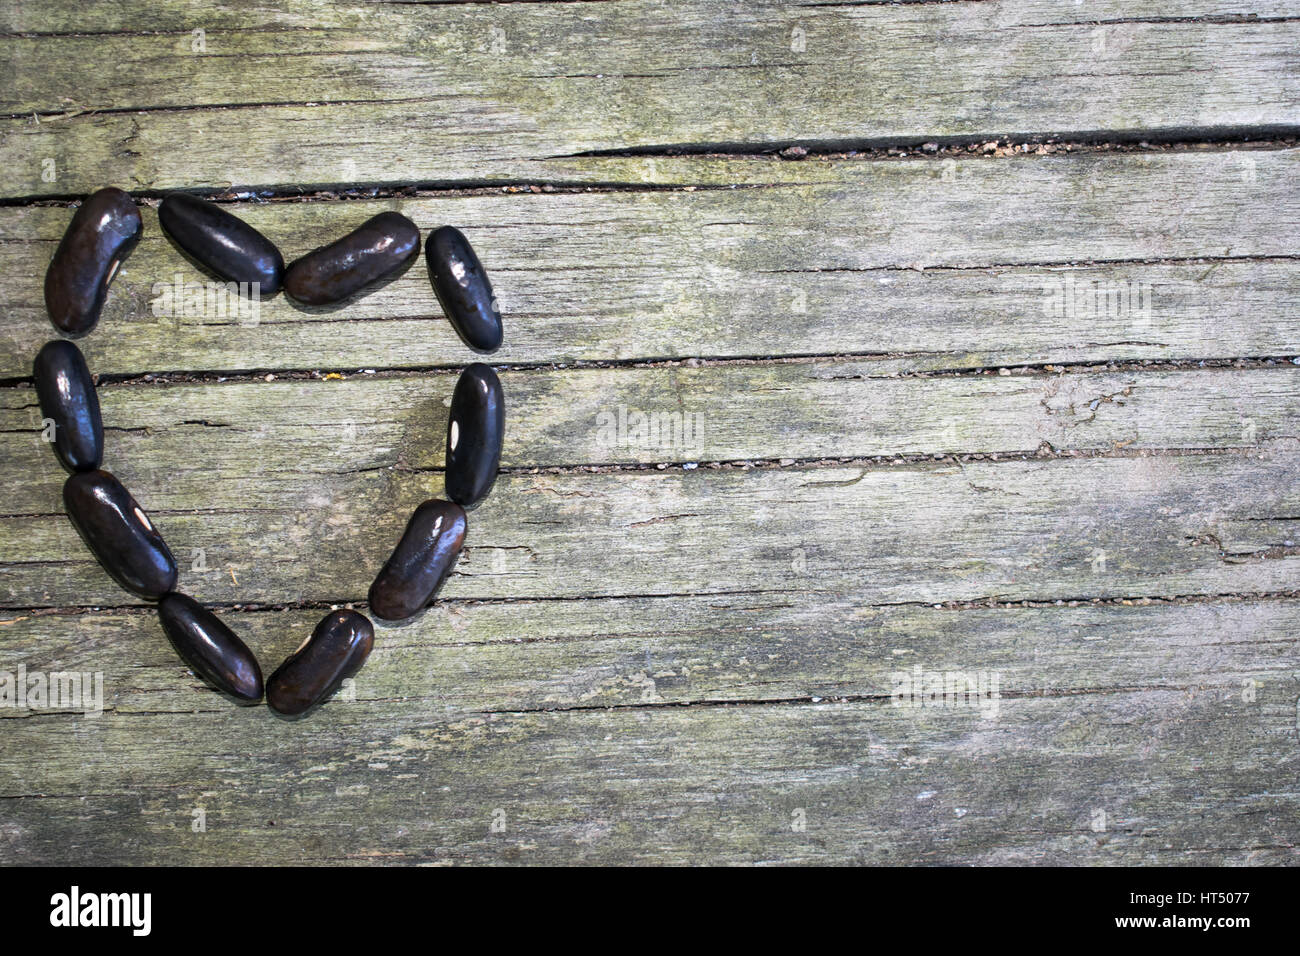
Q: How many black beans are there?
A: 10